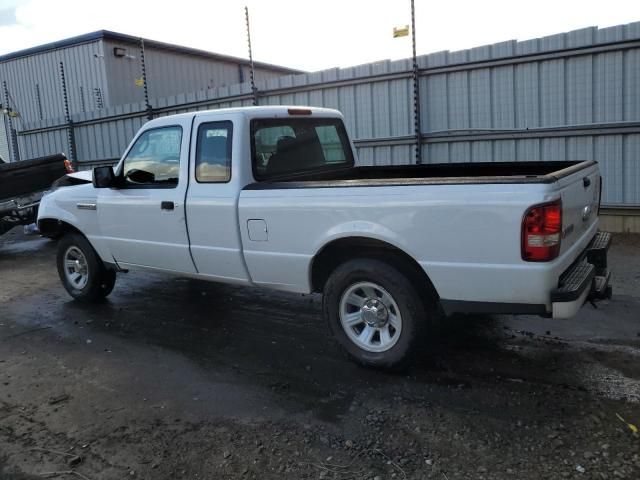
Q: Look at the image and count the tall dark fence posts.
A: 5